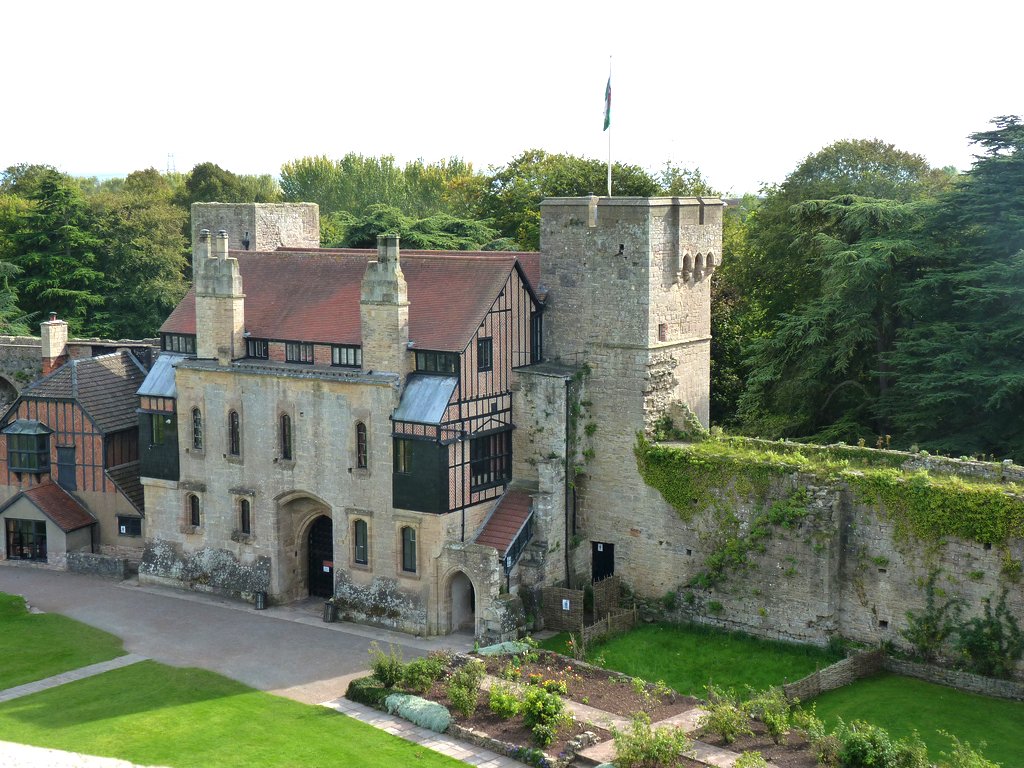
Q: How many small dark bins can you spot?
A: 2